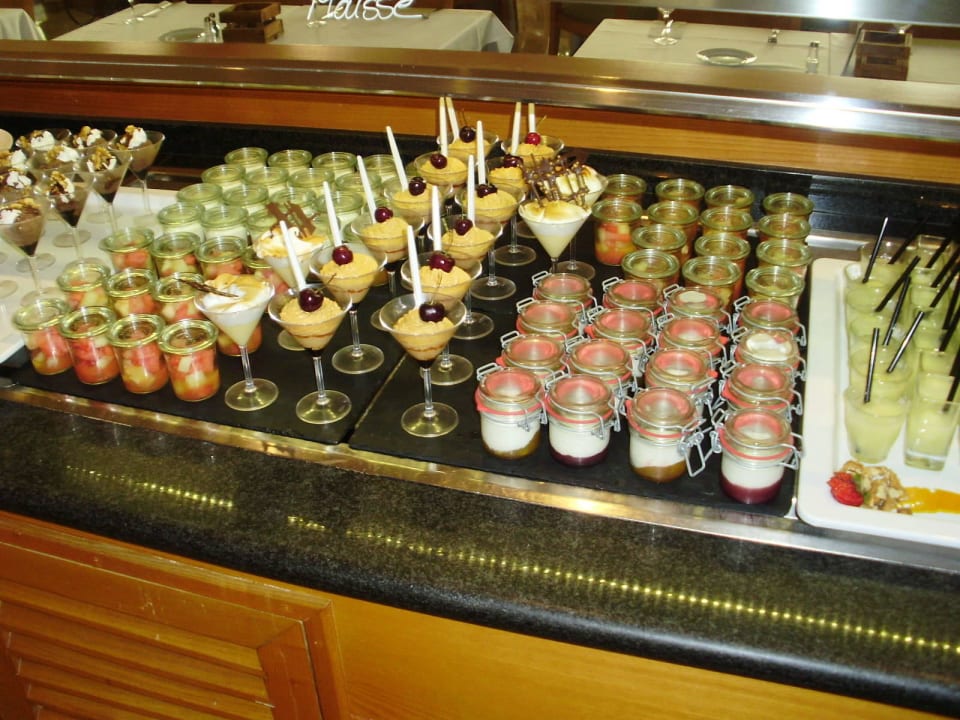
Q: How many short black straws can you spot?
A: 13